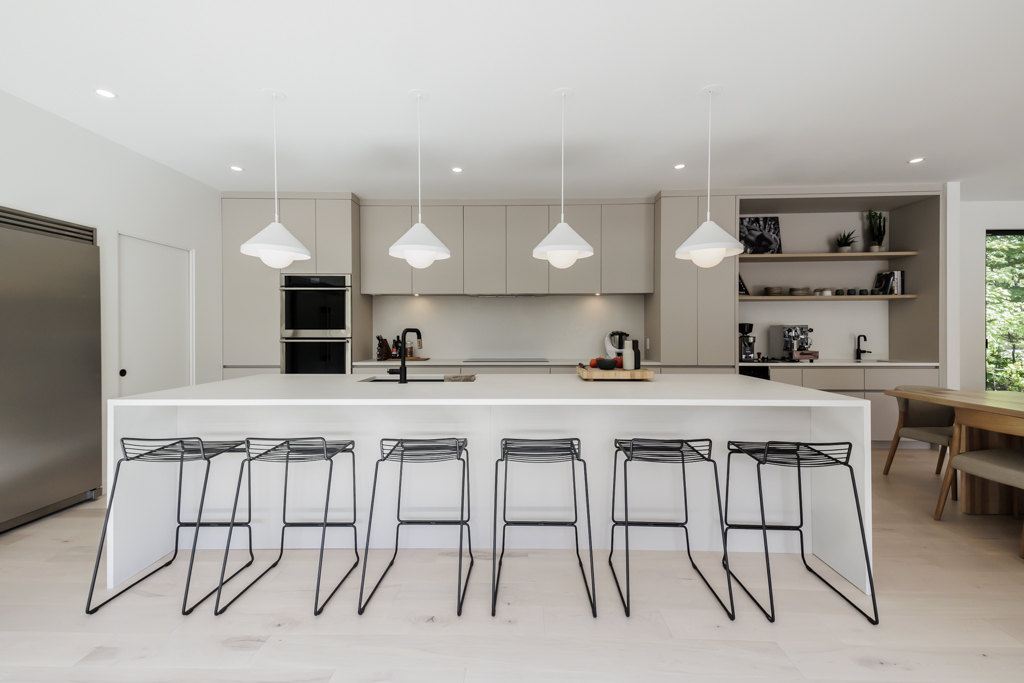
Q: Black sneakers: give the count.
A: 0